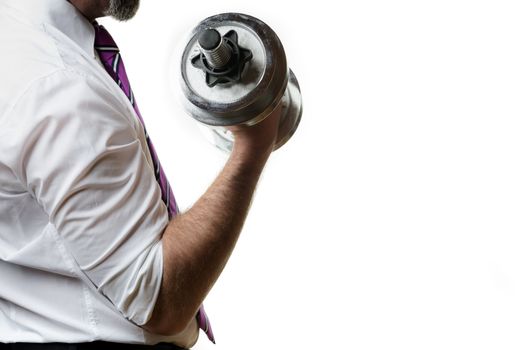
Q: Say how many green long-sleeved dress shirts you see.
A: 0